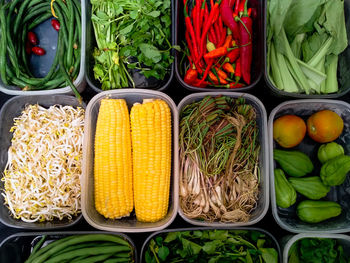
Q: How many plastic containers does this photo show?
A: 11